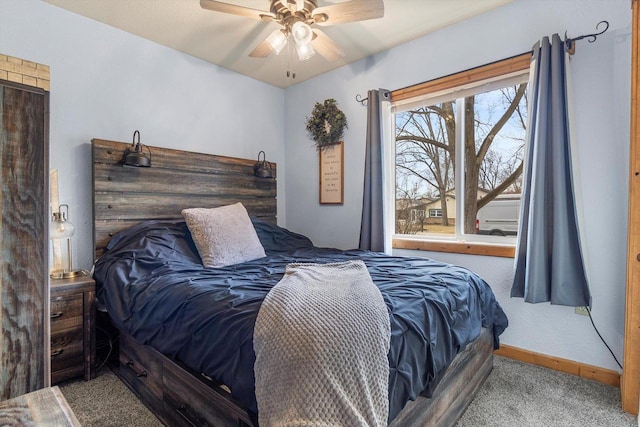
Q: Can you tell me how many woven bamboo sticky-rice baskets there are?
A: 0